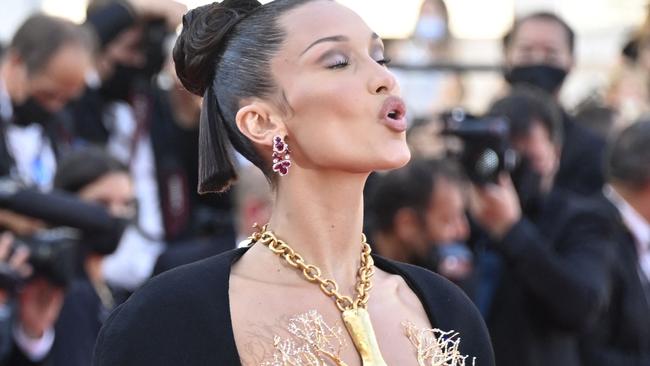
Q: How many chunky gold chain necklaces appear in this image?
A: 1